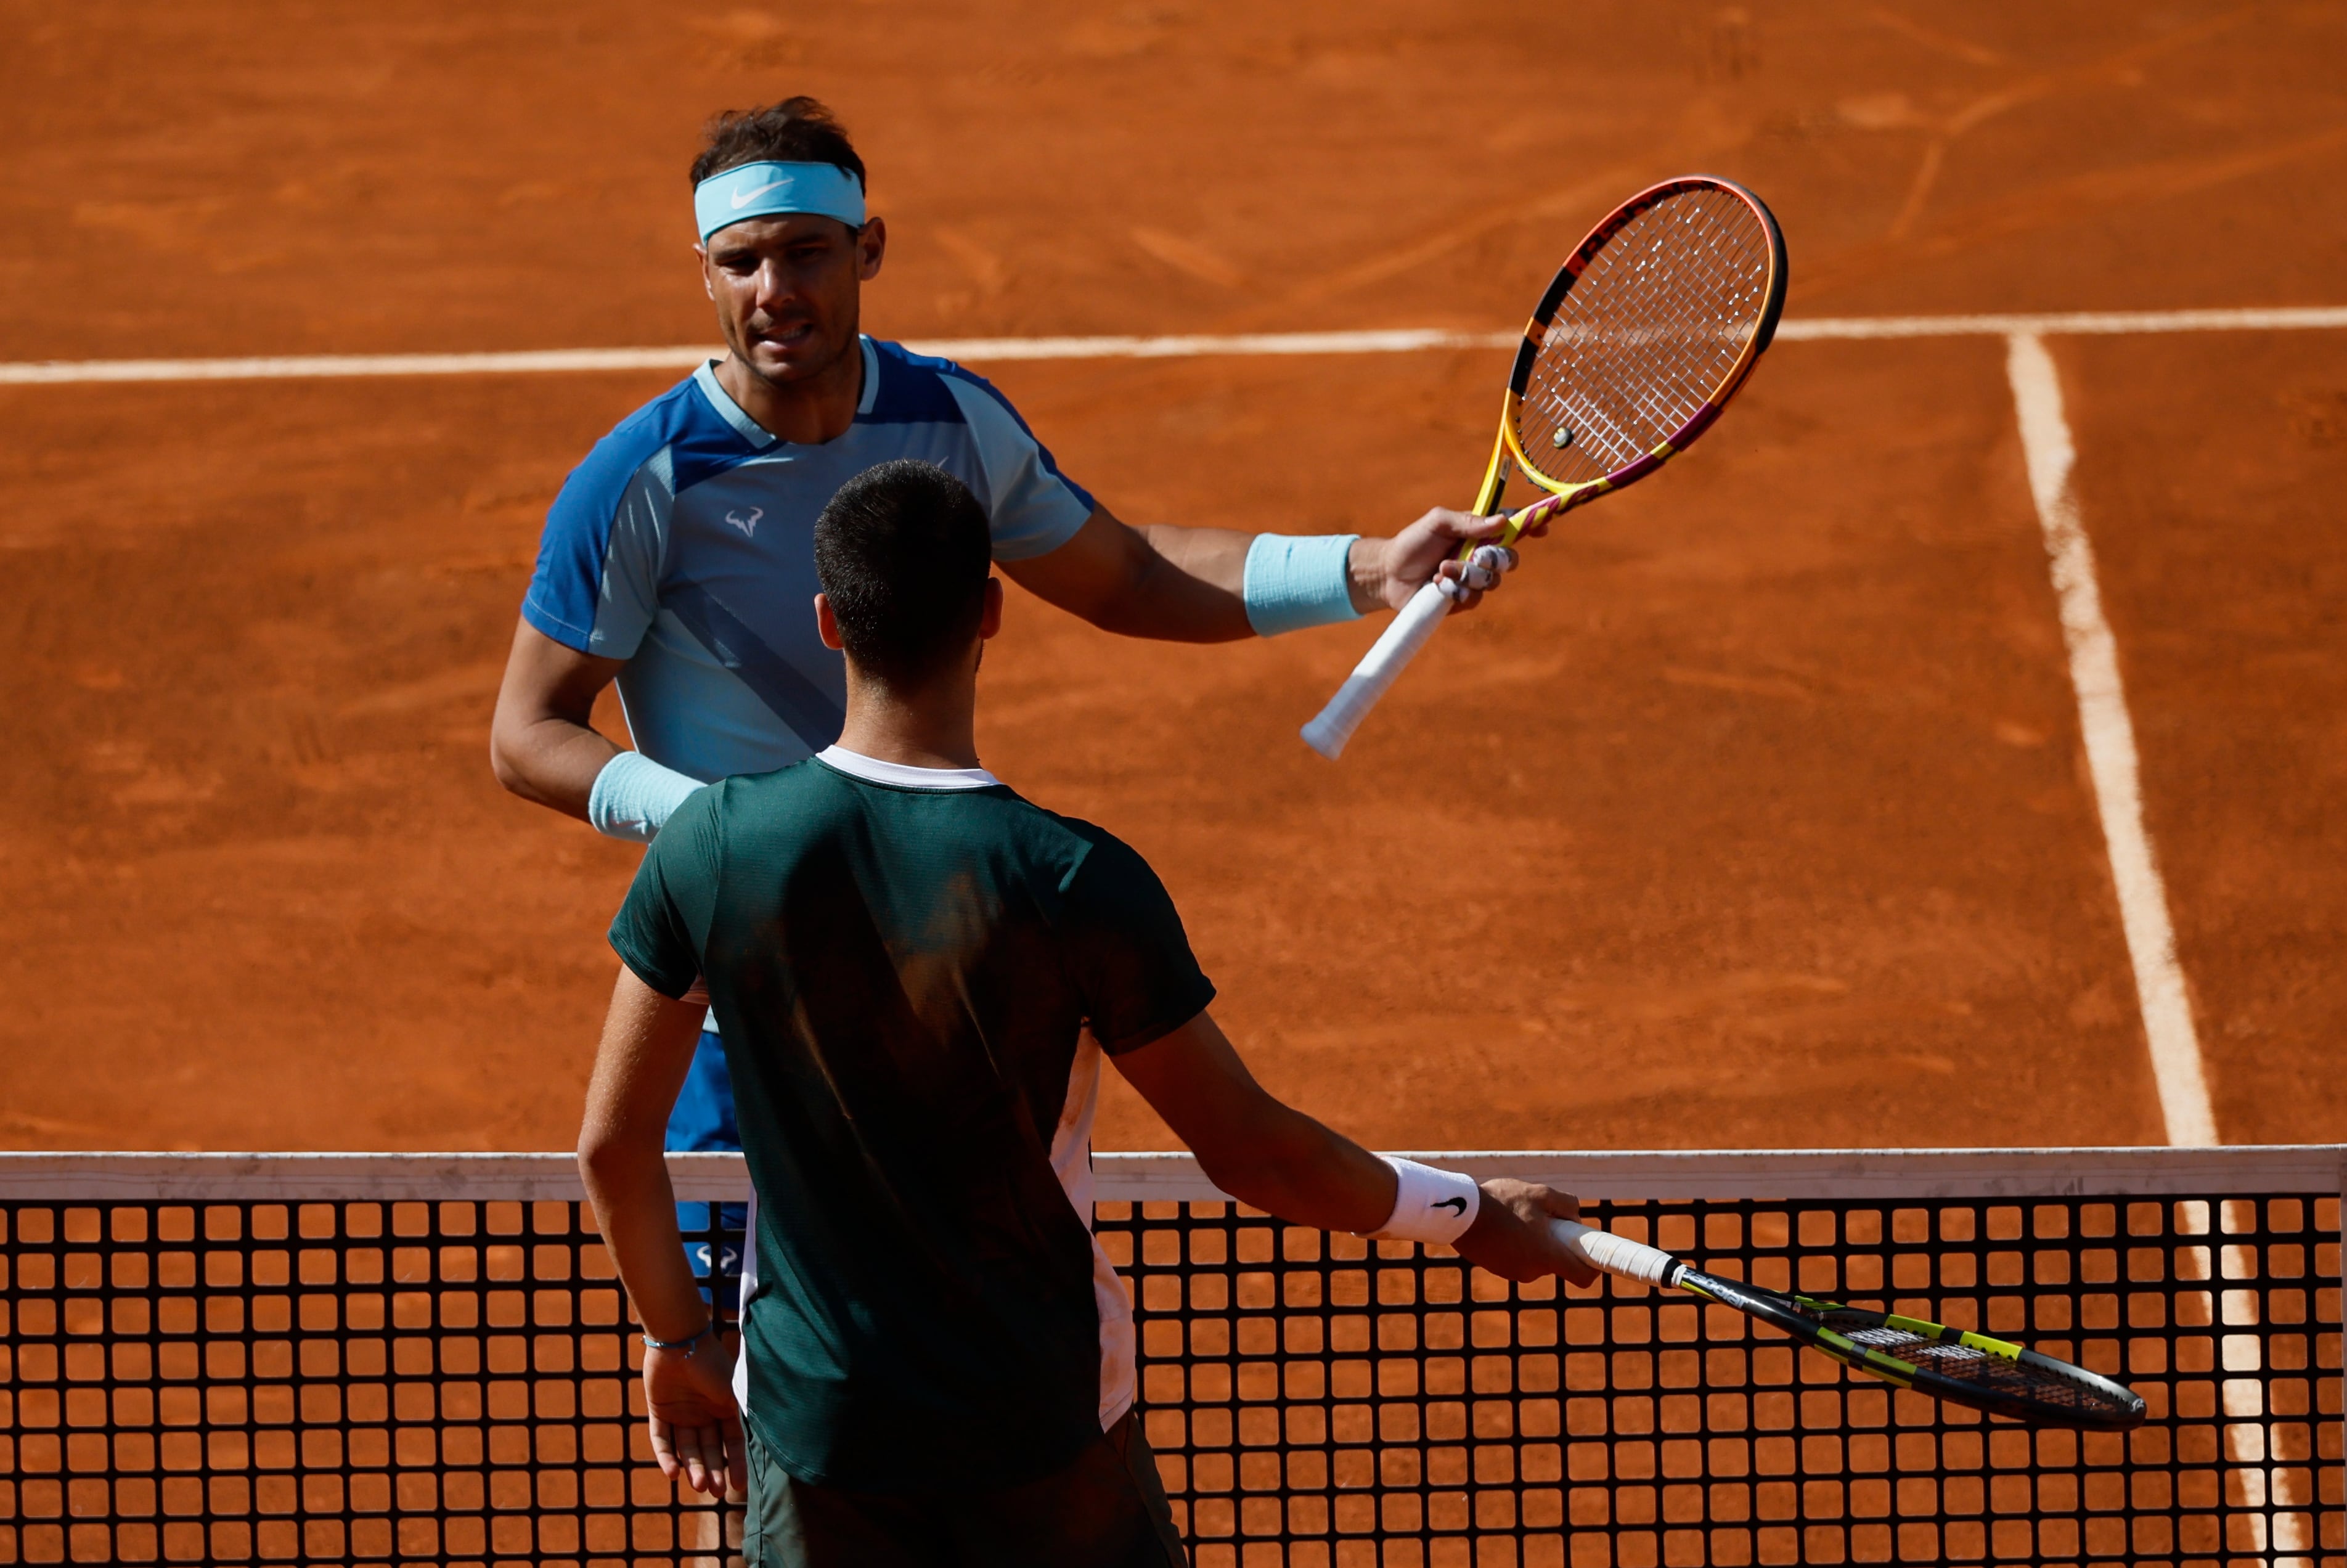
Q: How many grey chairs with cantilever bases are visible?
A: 0